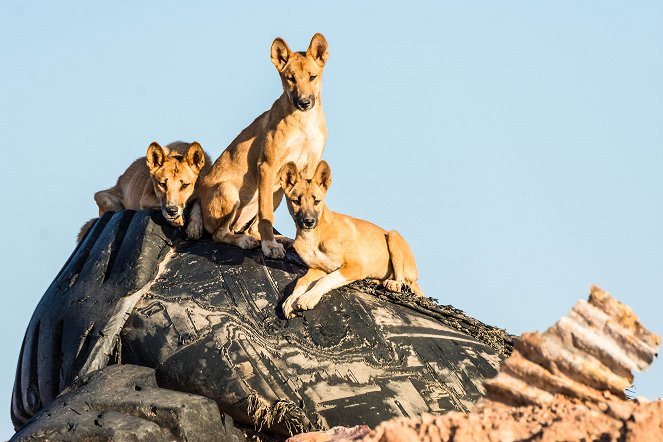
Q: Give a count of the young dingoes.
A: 3